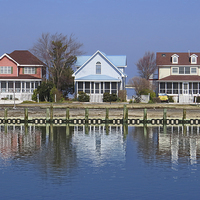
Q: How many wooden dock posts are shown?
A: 11